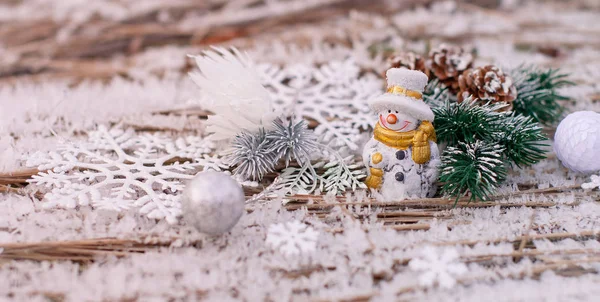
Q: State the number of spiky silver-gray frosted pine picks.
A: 2